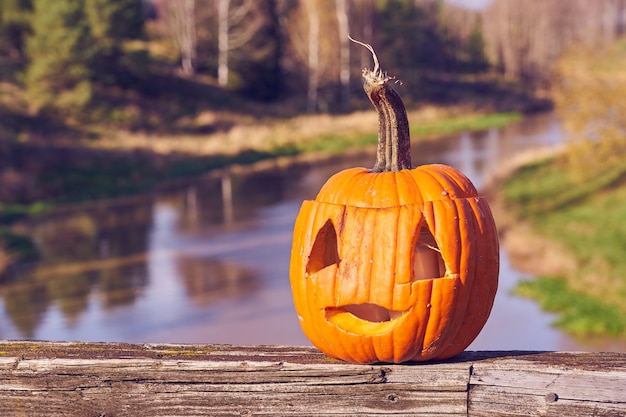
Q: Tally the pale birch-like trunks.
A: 4